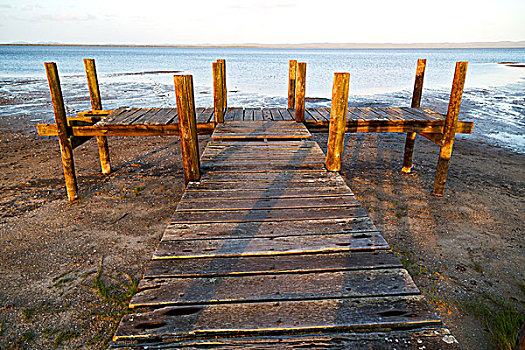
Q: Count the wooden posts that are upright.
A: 10